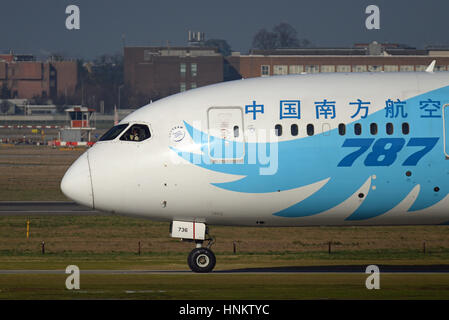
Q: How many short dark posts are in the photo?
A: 5